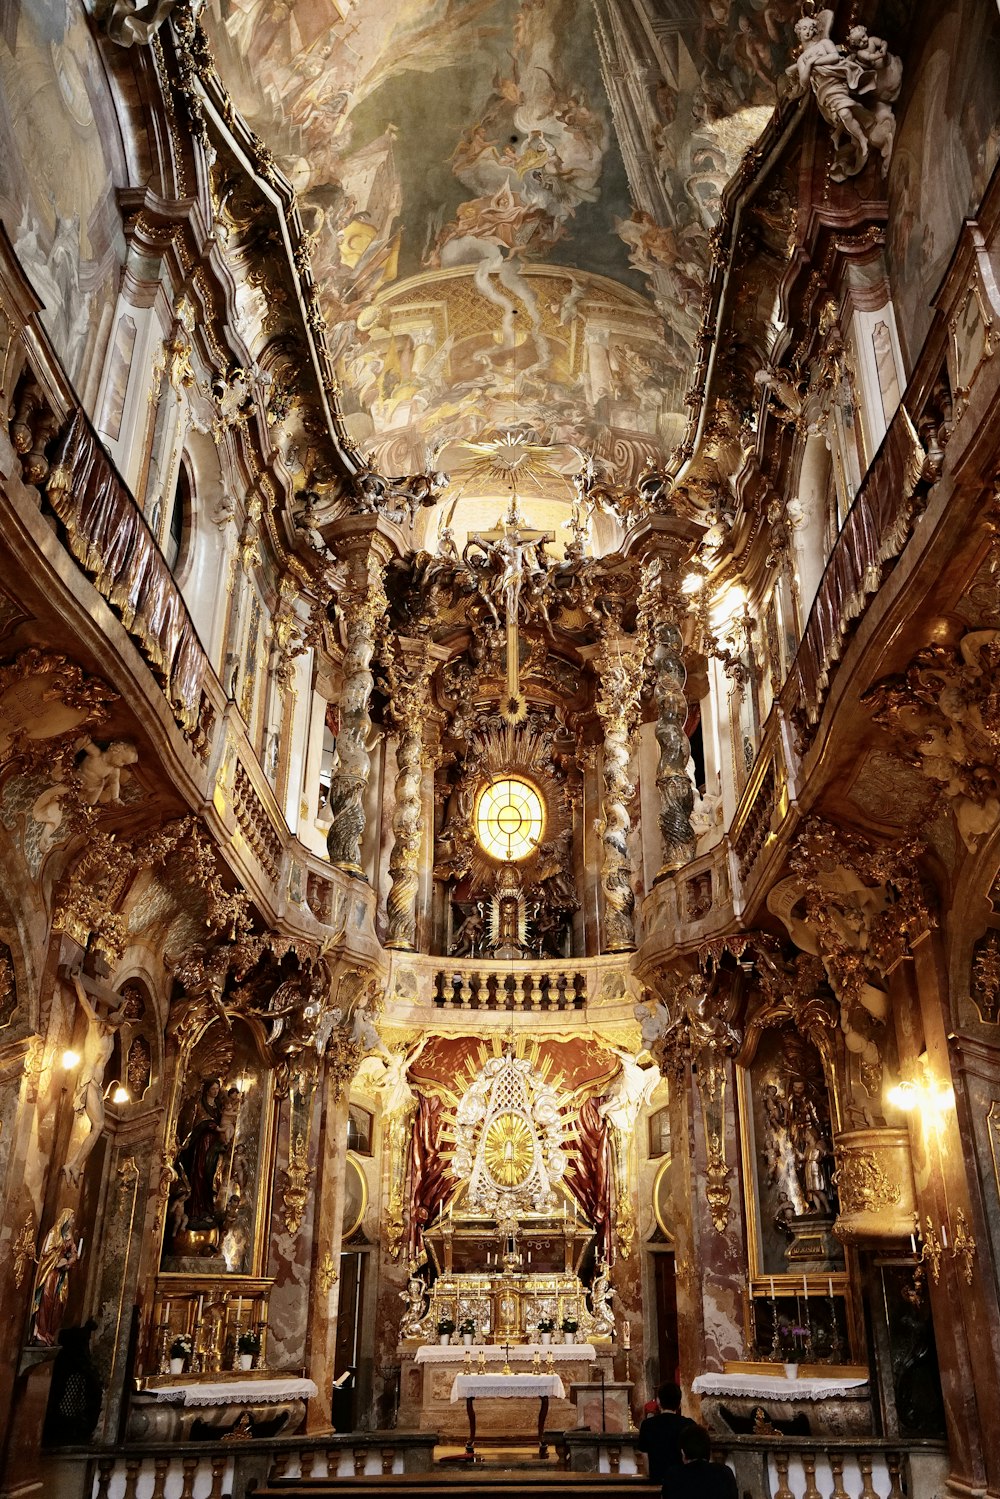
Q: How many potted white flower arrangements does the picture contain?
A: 6